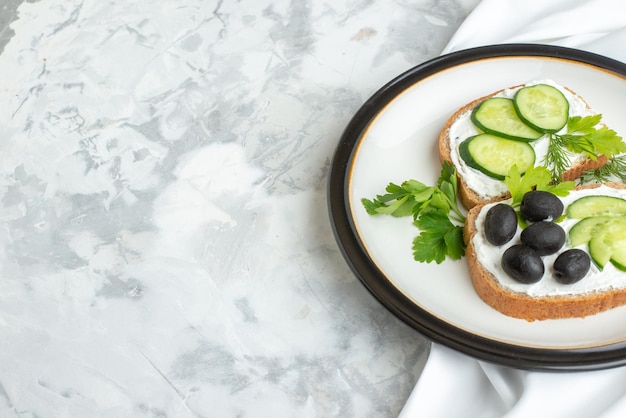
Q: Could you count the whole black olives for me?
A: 5